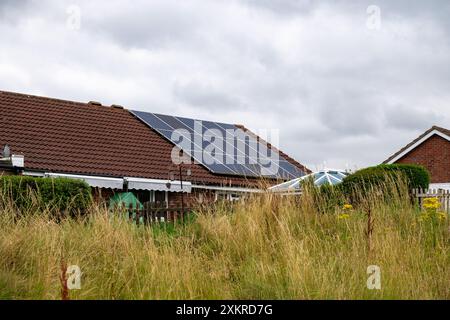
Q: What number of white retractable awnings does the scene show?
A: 2